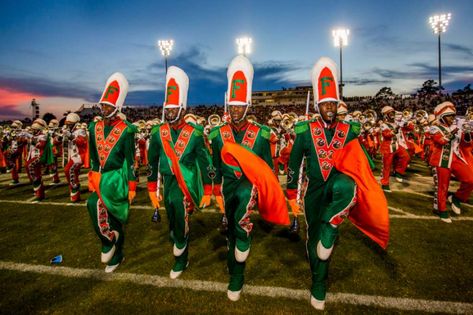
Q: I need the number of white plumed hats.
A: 4